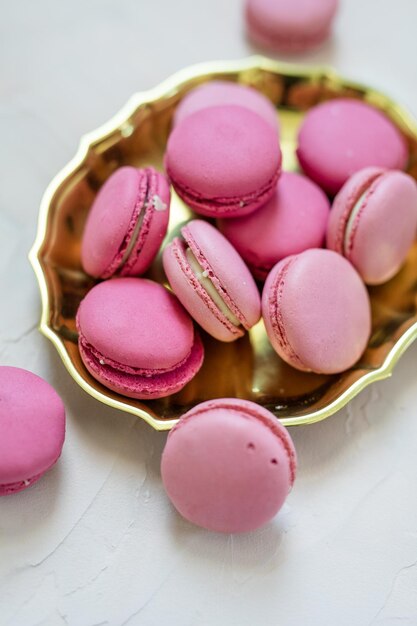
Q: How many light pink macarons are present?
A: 6